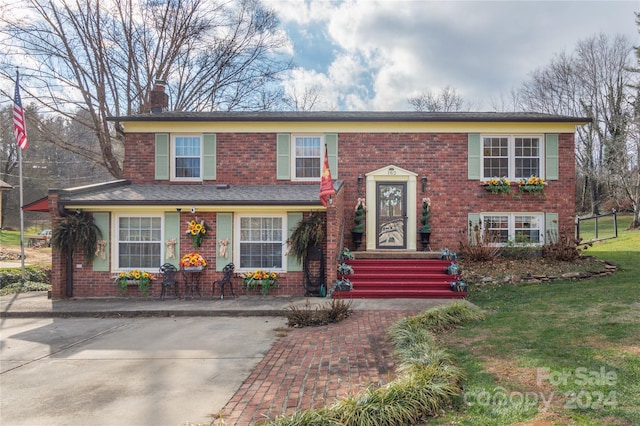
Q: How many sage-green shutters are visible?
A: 12